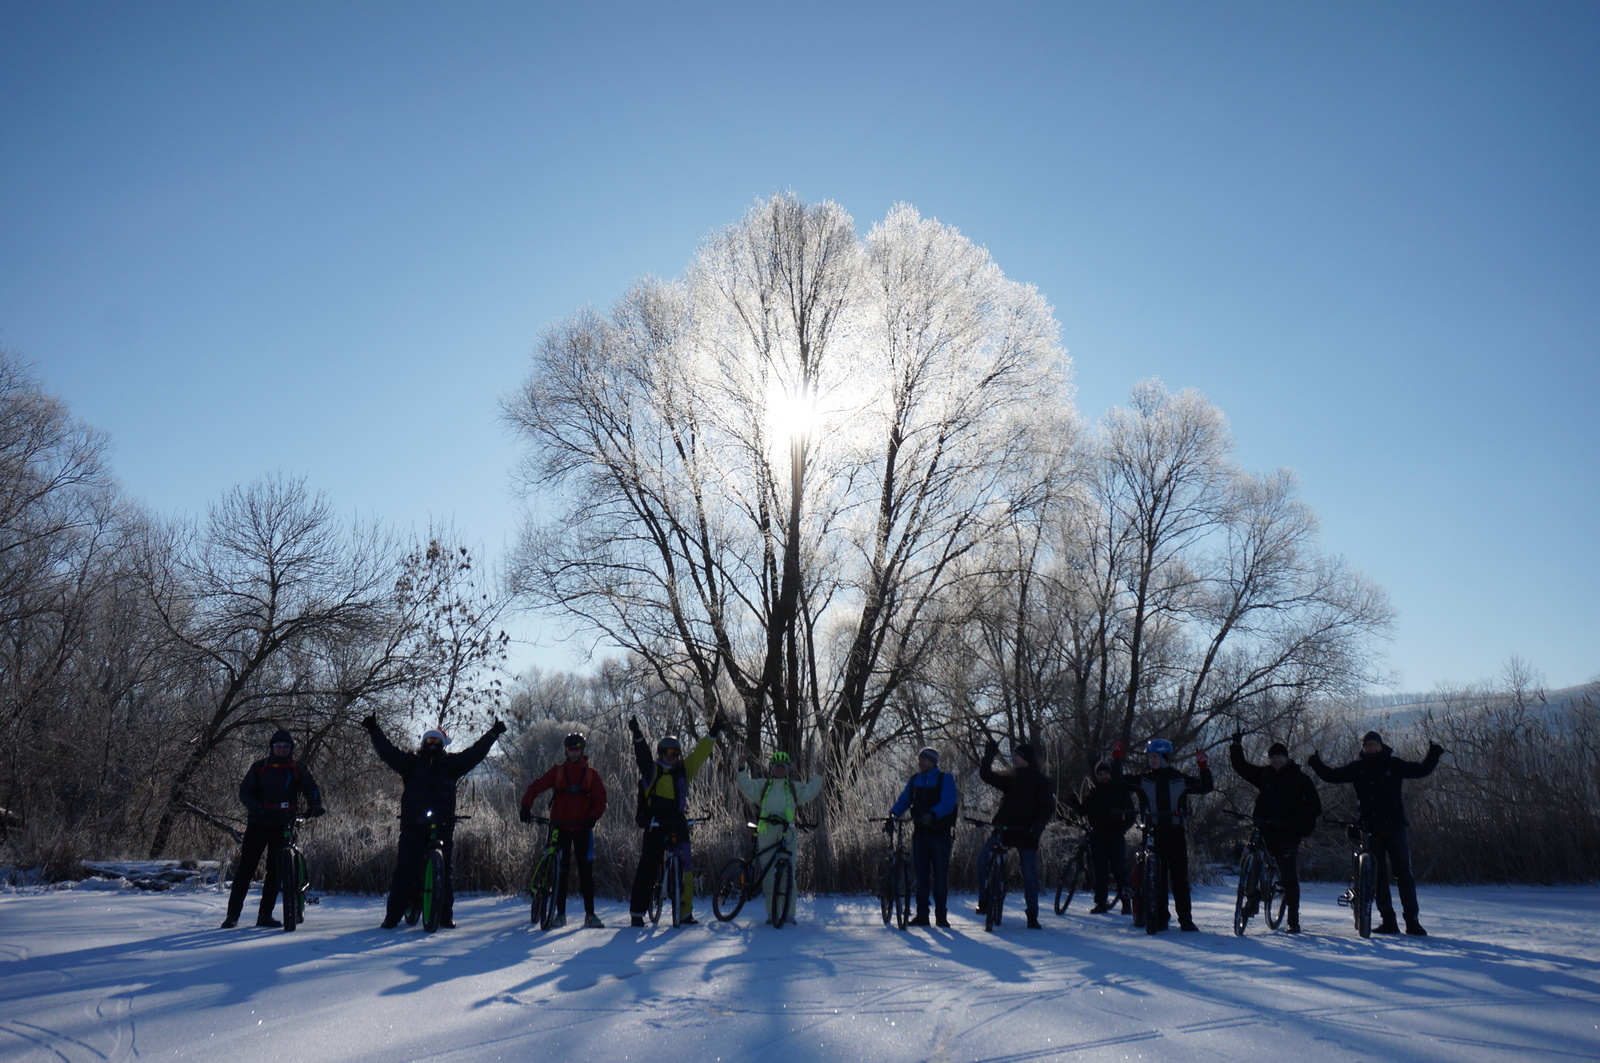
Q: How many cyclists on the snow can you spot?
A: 11